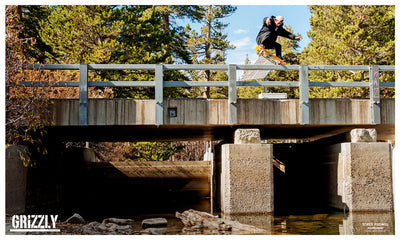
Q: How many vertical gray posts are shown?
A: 5